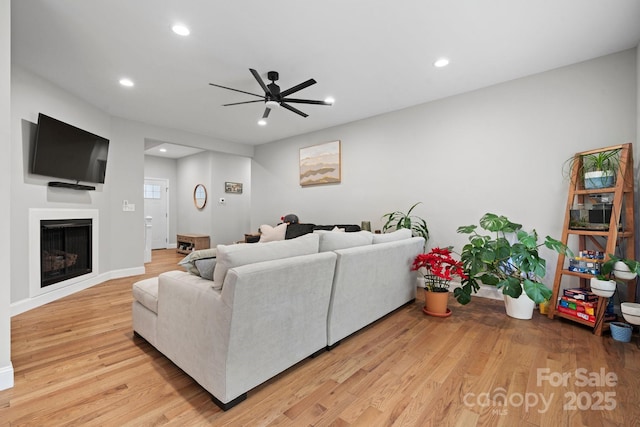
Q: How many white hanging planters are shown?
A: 3